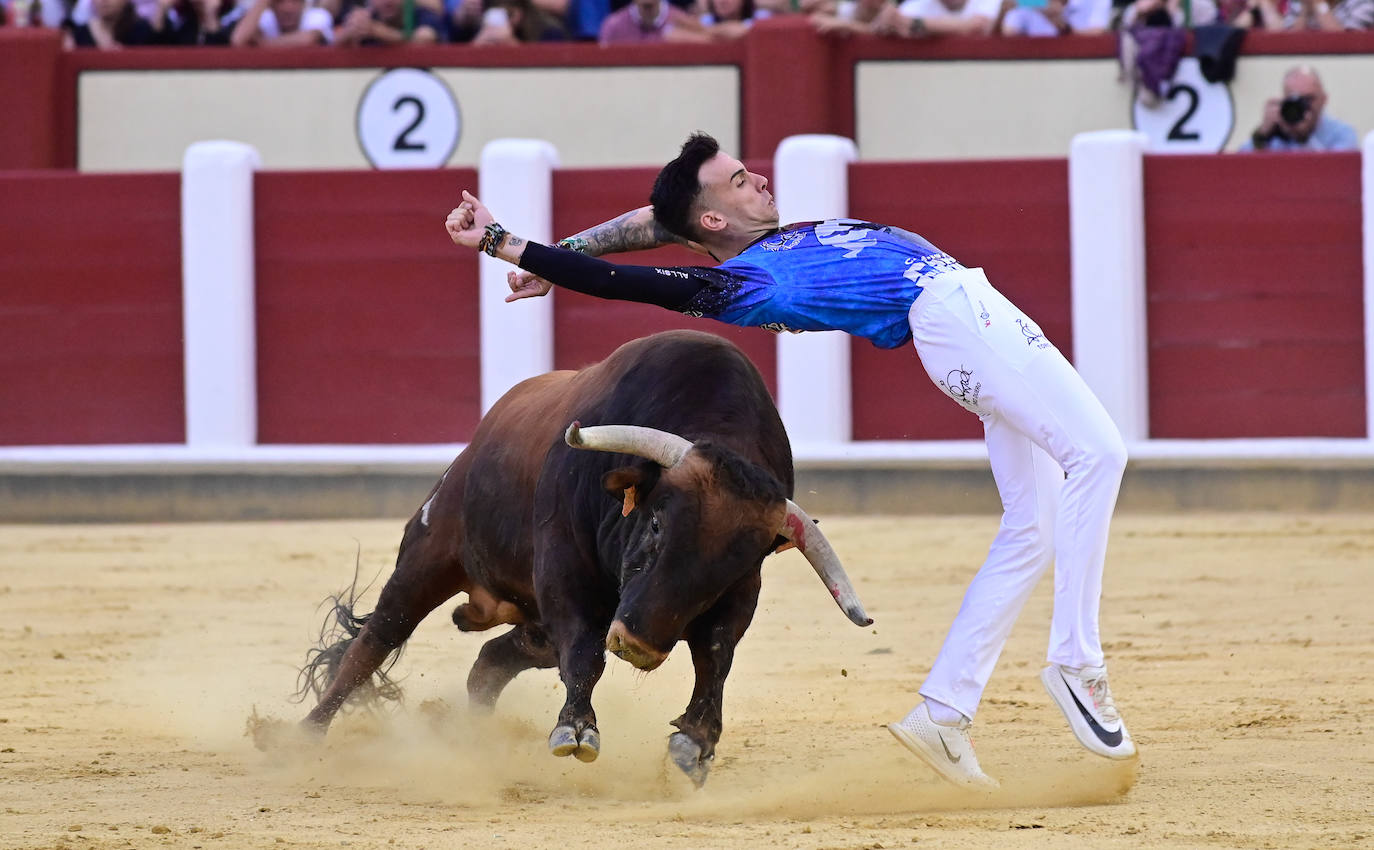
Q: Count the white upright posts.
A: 5